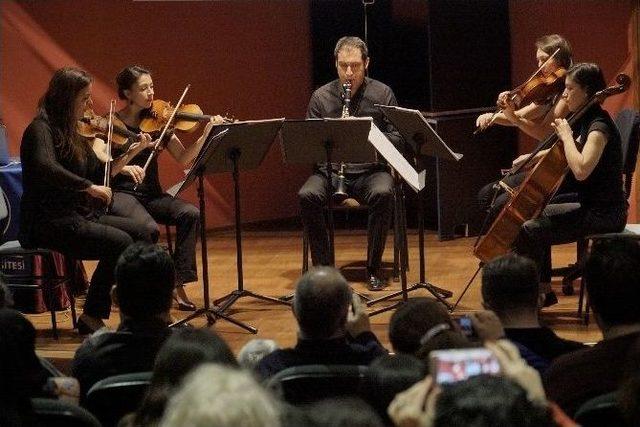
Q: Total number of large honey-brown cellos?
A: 1